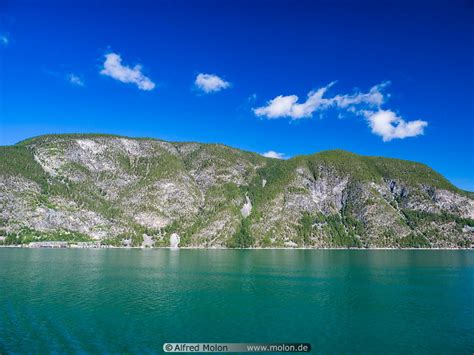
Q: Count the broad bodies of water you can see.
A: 1